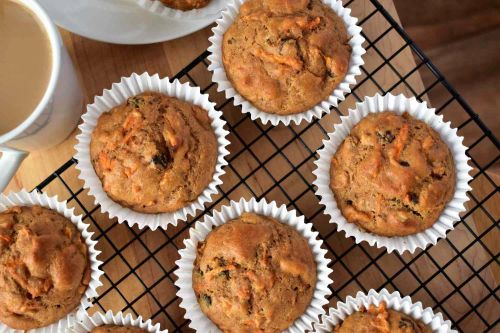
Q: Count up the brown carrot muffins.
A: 8